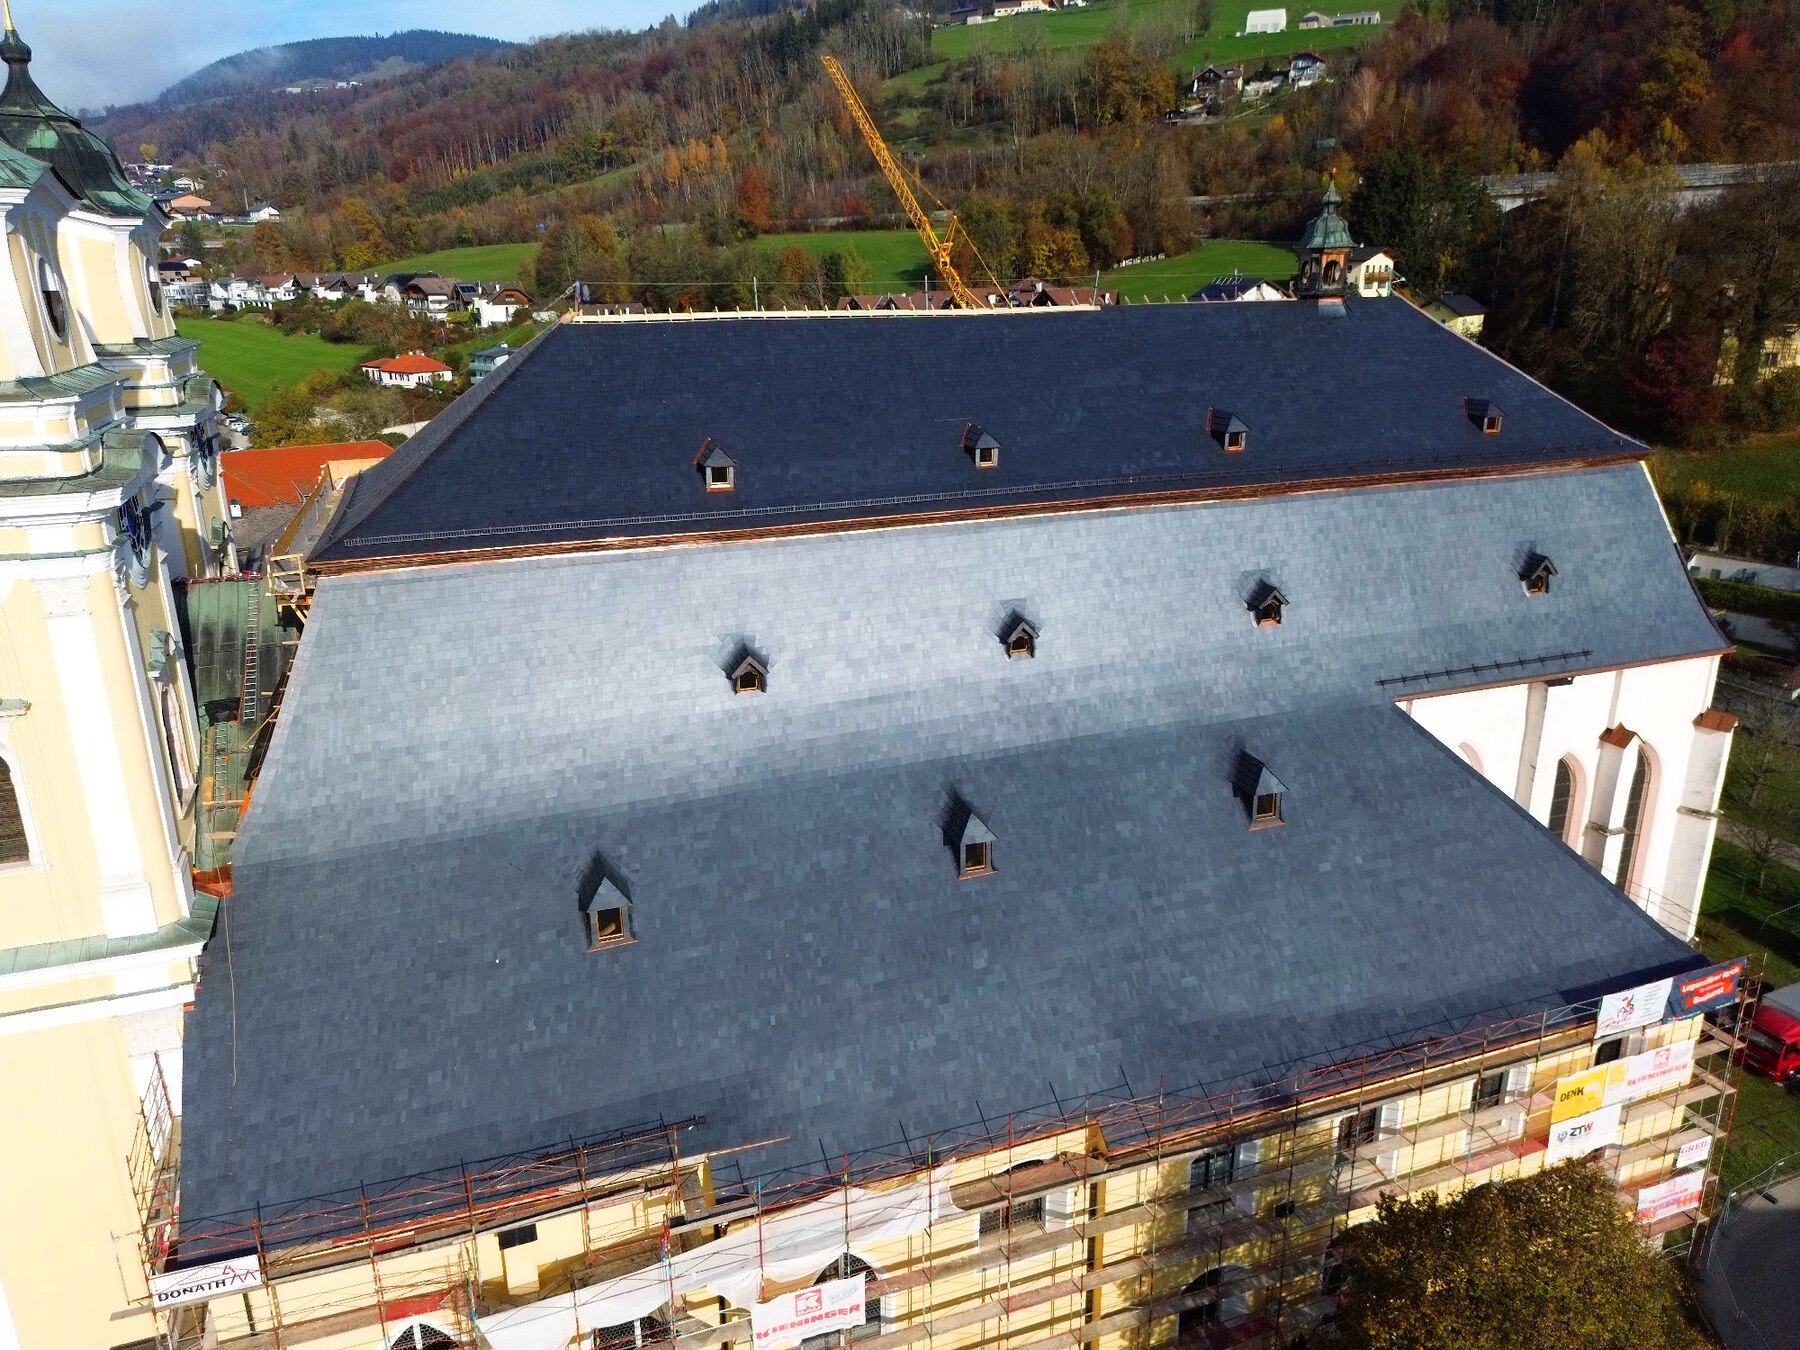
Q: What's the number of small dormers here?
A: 11